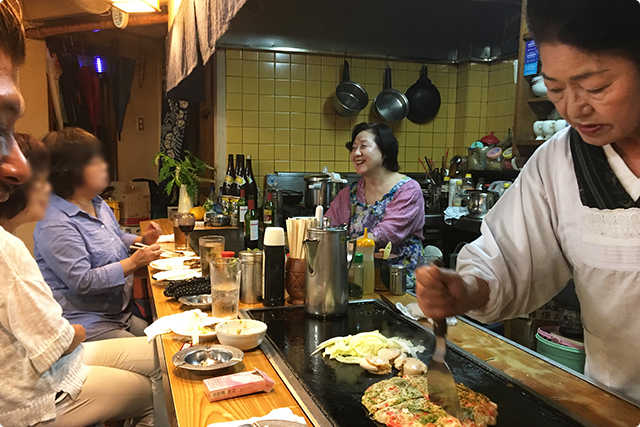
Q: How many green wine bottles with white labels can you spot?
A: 2